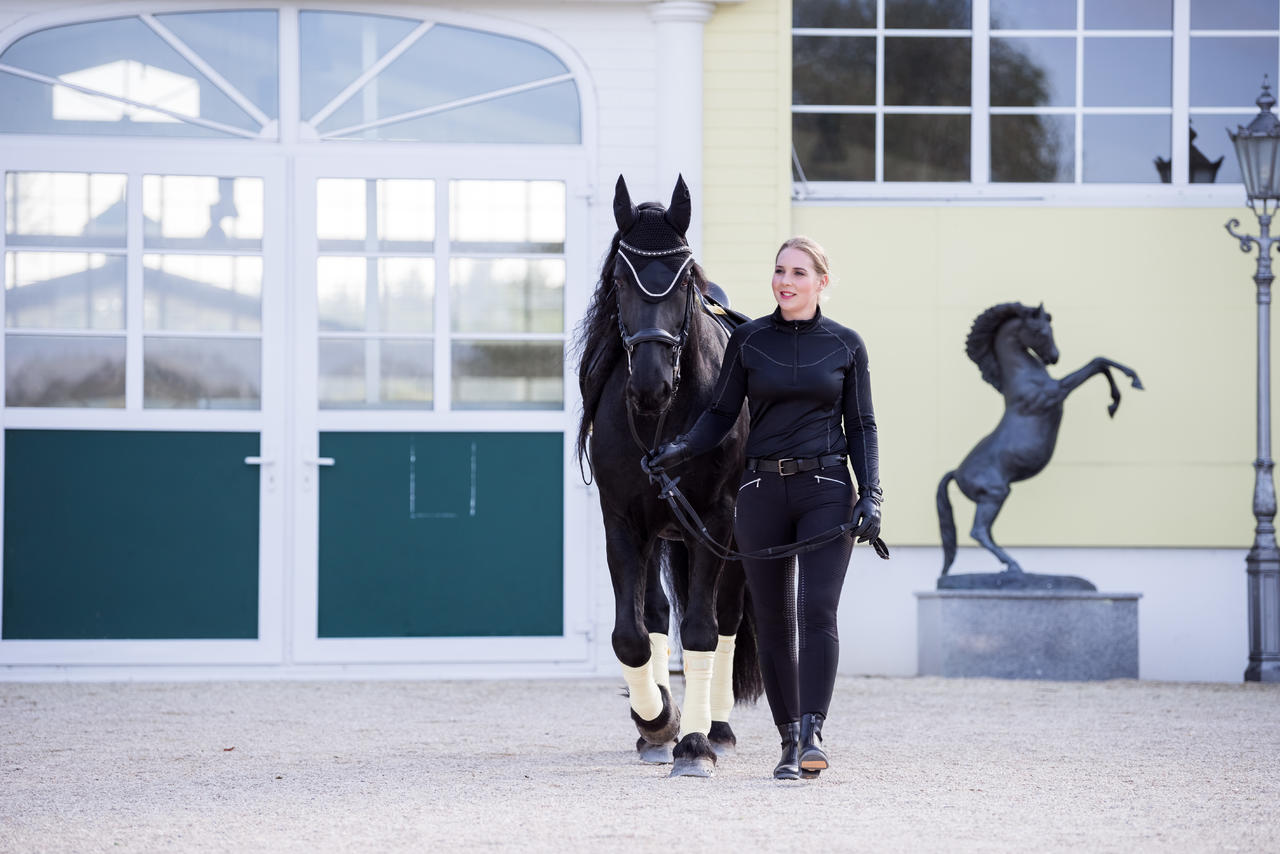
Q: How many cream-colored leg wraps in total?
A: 4